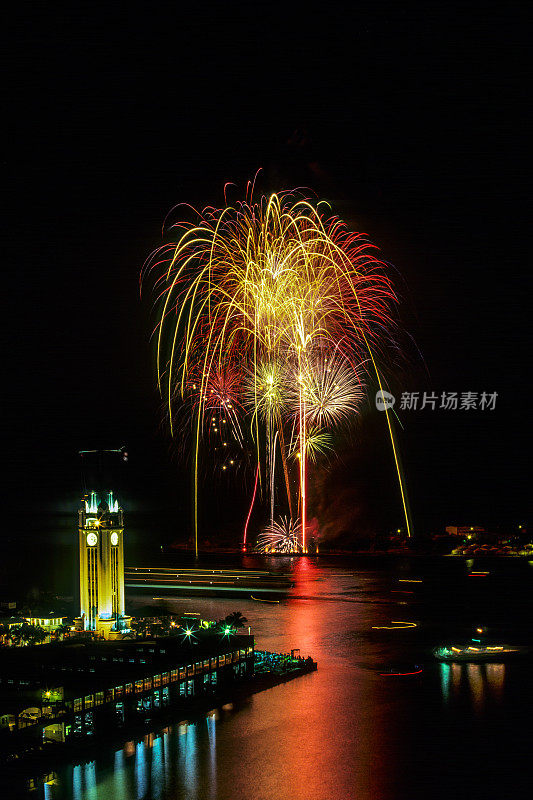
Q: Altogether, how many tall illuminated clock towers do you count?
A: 1